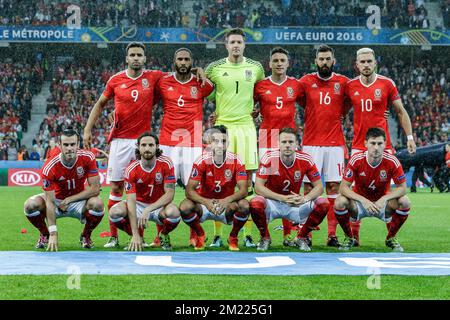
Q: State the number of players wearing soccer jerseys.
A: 11